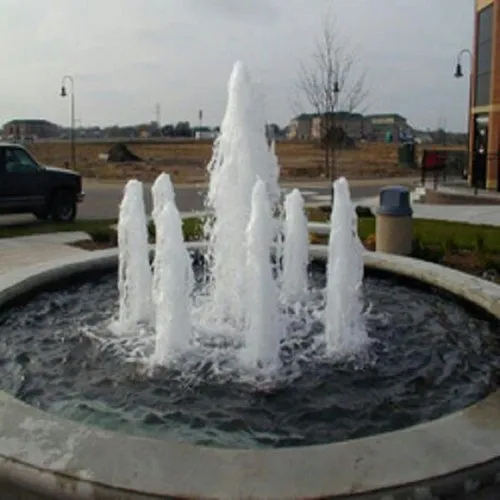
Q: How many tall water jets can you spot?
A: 6